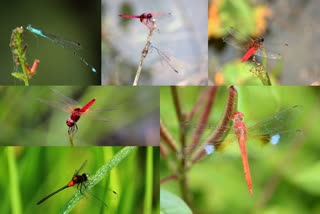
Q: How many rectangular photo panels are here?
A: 6